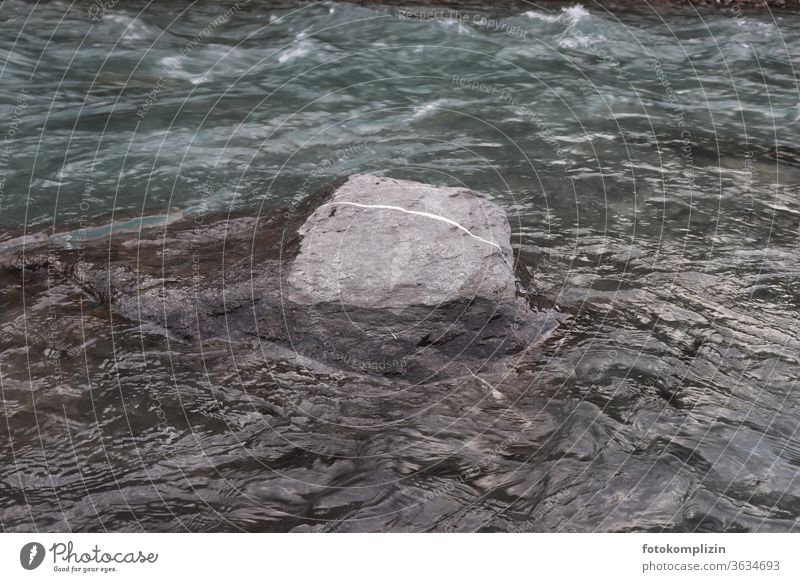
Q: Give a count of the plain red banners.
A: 0